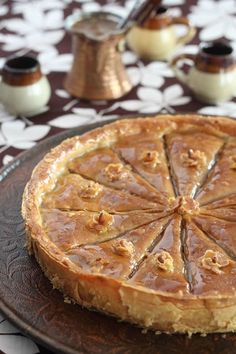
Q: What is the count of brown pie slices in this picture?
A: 12